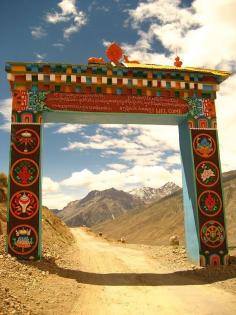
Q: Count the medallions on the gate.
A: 8